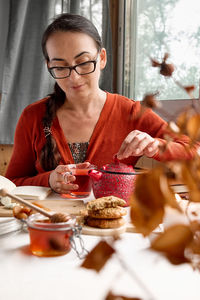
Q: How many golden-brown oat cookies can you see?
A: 3